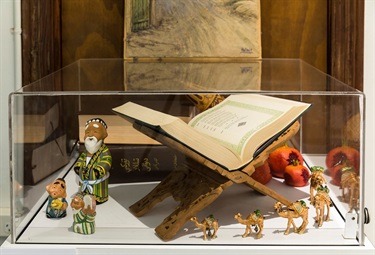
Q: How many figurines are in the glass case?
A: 8